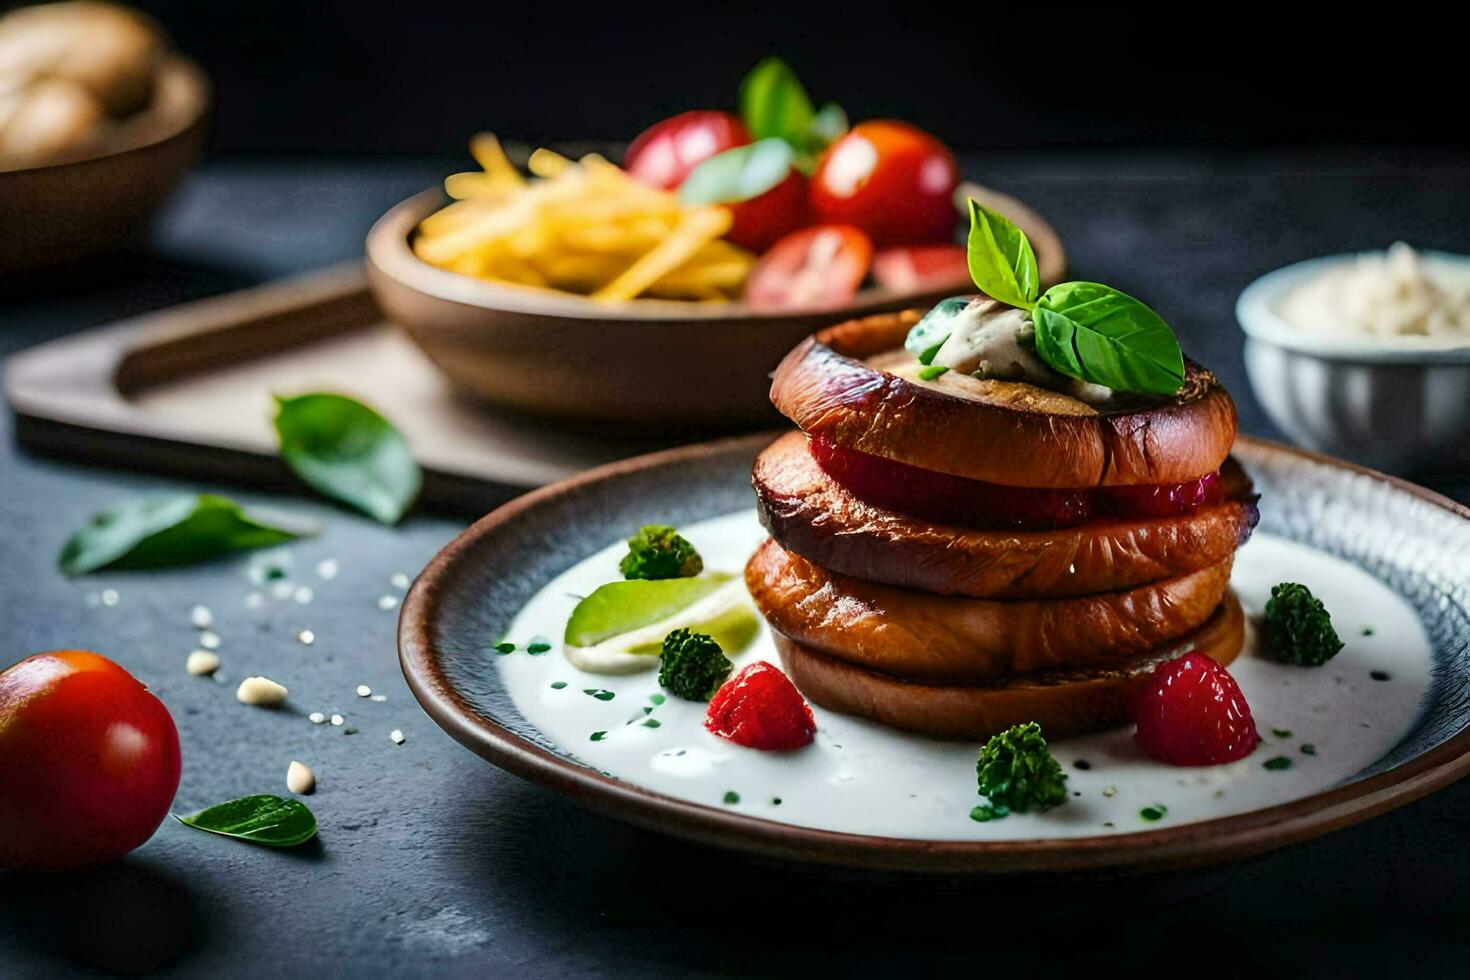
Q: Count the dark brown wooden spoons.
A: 0